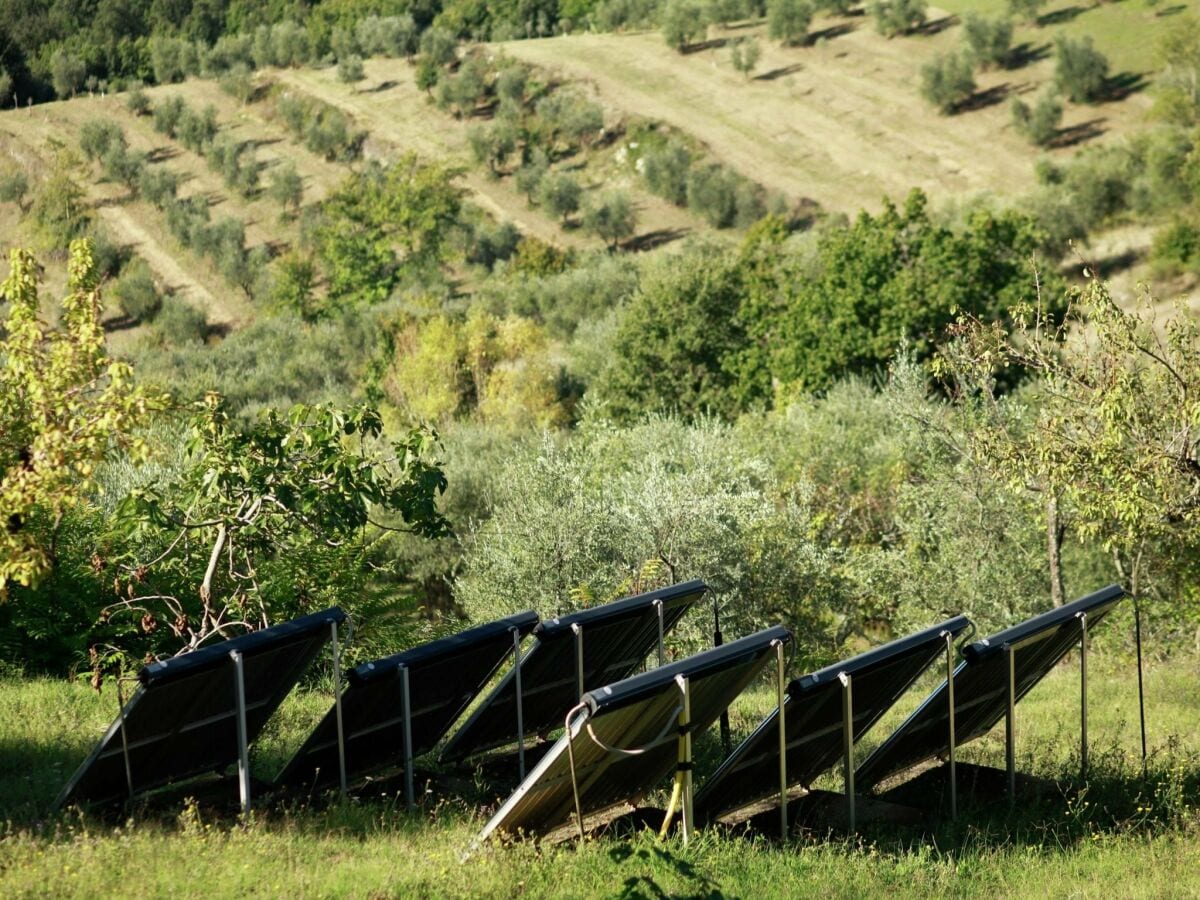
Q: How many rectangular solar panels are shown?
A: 6